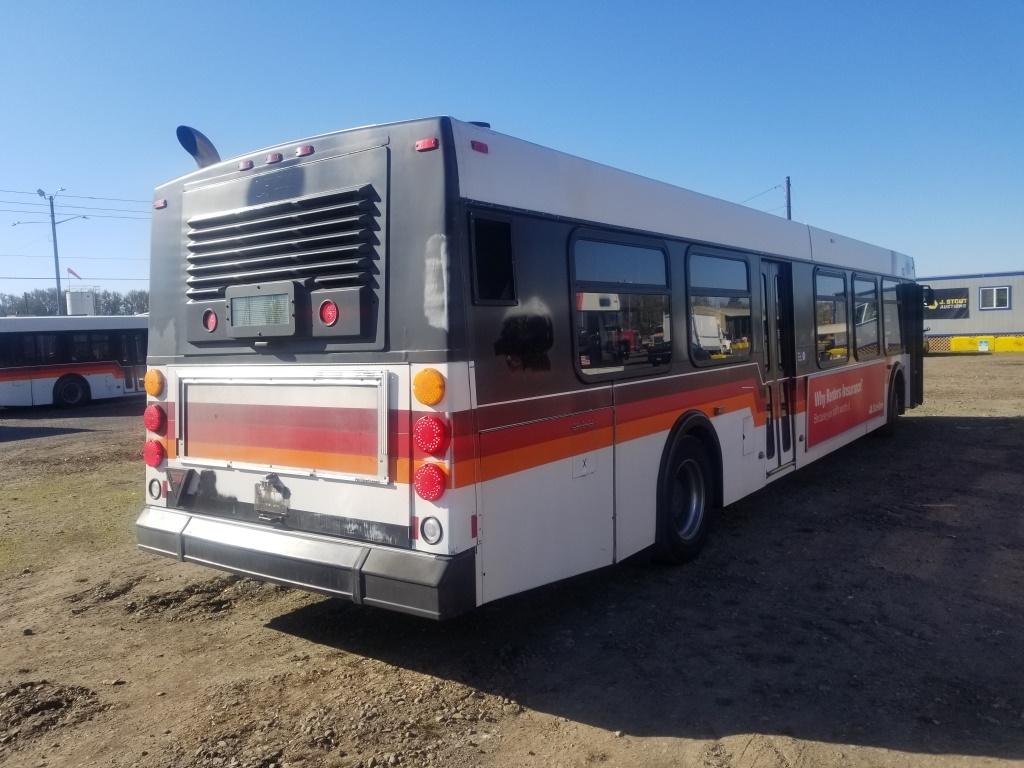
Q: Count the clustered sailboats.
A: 0